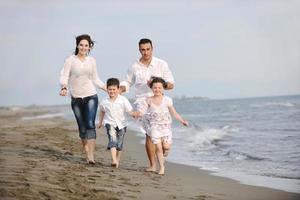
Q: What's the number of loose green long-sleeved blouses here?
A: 0